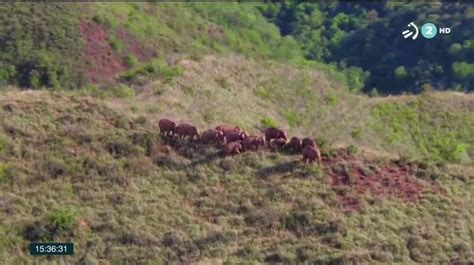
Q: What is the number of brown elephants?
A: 12